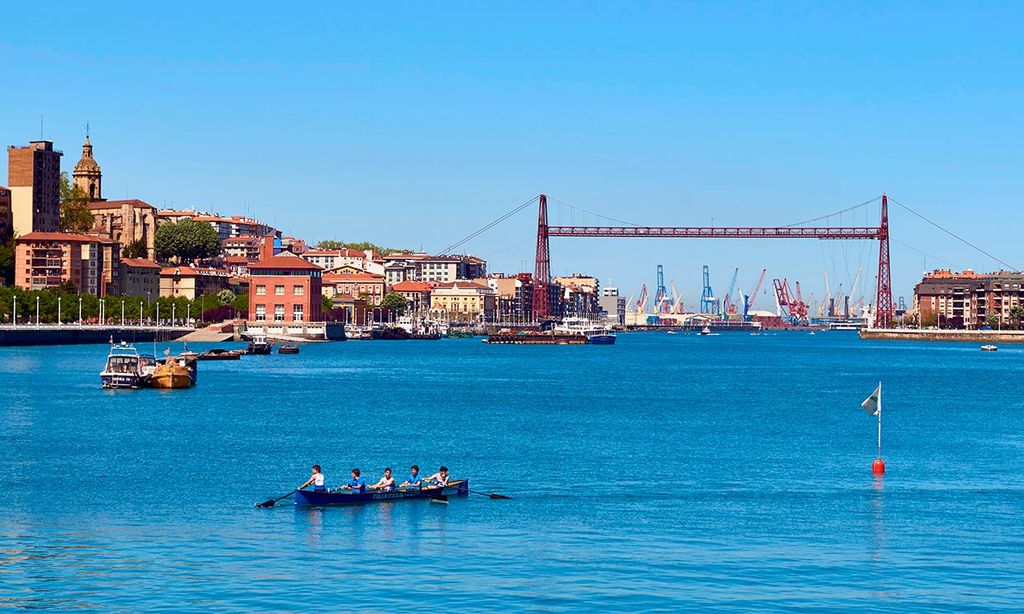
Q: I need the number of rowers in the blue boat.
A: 5